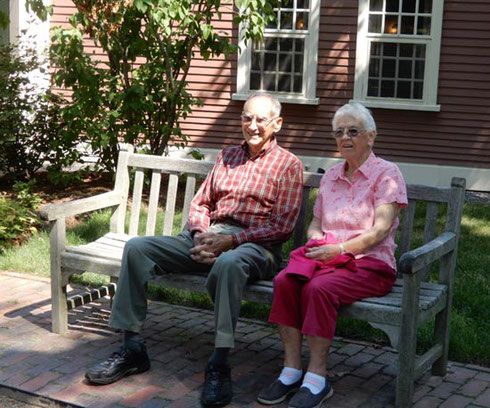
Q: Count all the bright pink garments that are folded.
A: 1